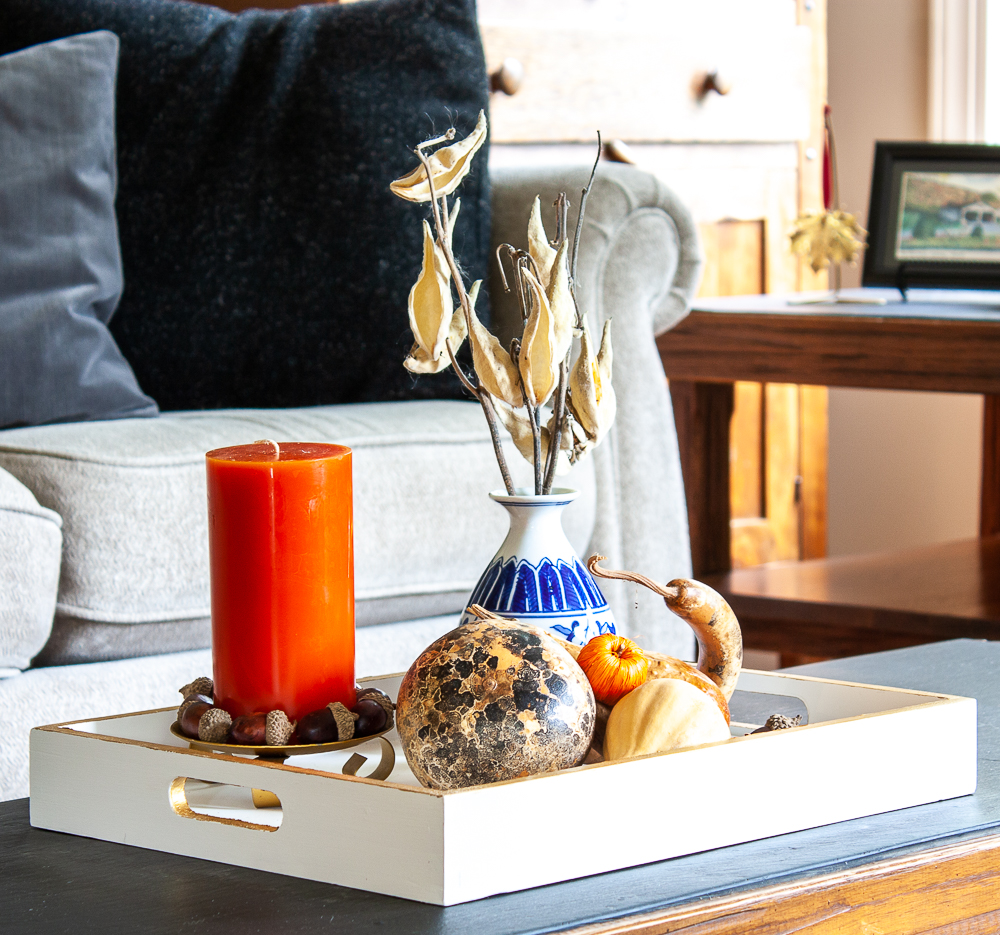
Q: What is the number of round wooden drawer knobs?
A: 3